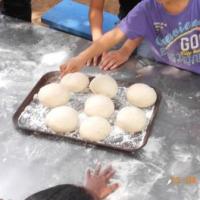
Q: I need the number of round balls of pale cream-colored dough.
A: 8